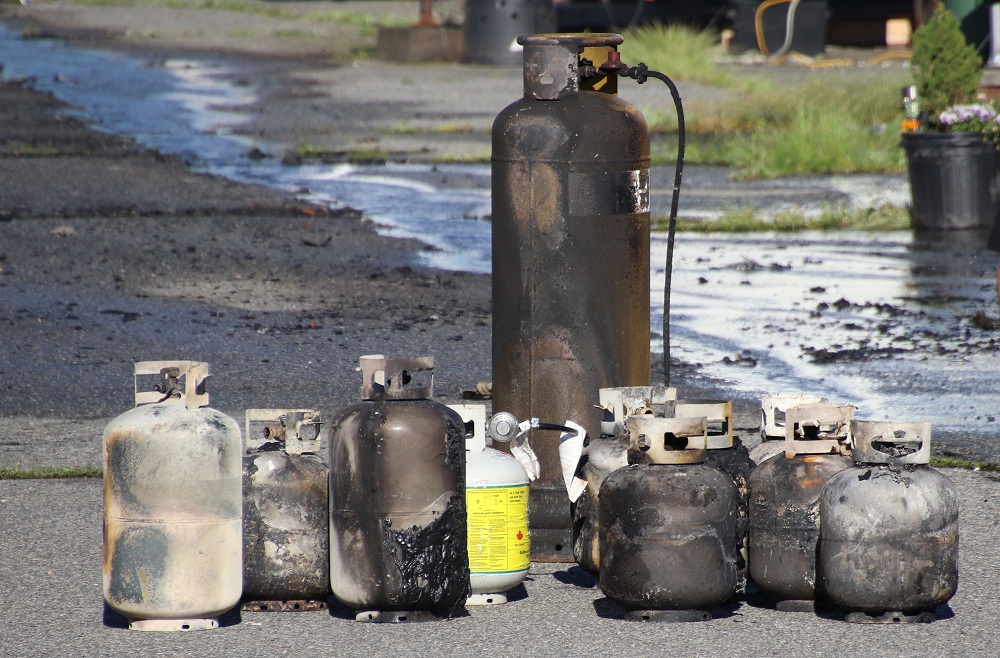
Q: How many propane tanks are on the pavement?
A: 11